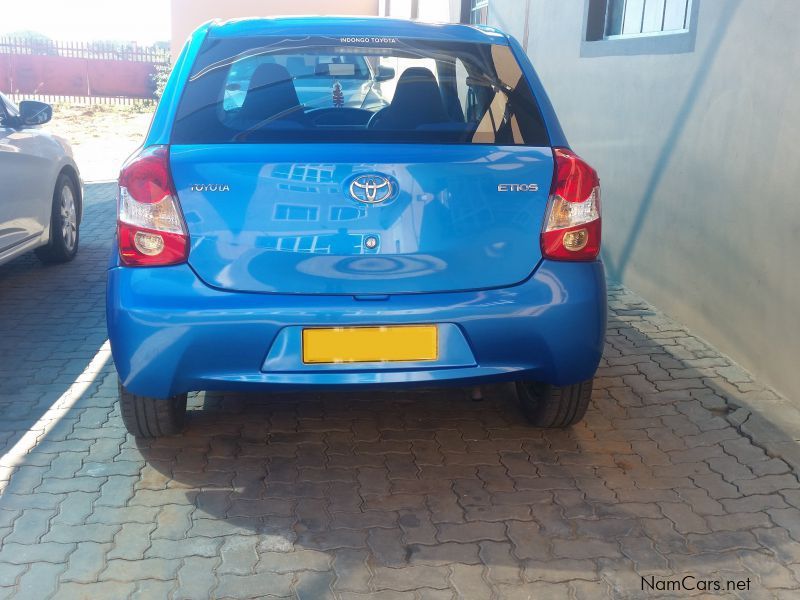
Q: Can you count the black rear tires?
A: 2